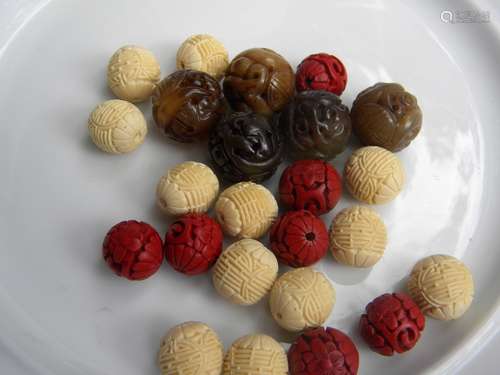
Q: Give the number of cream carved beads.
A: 12